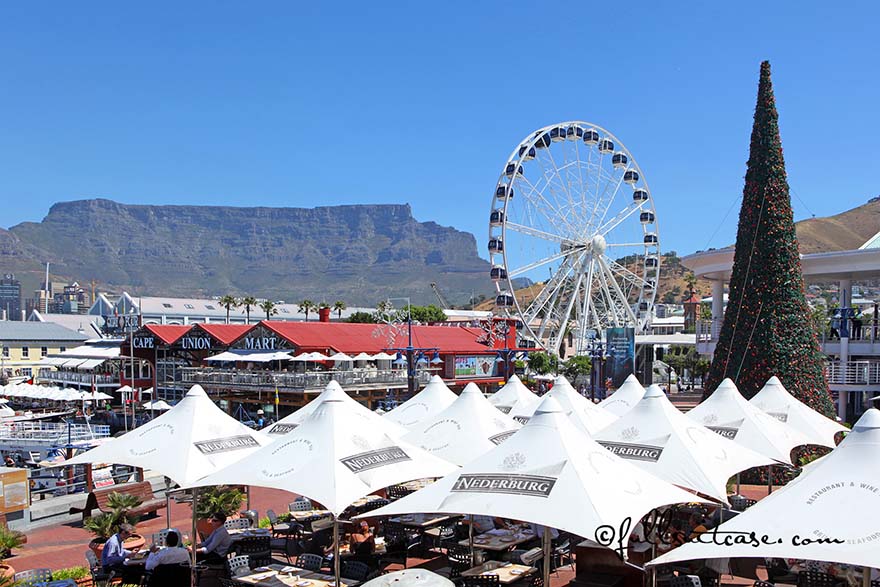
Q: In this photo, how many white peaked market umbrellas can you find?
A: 13